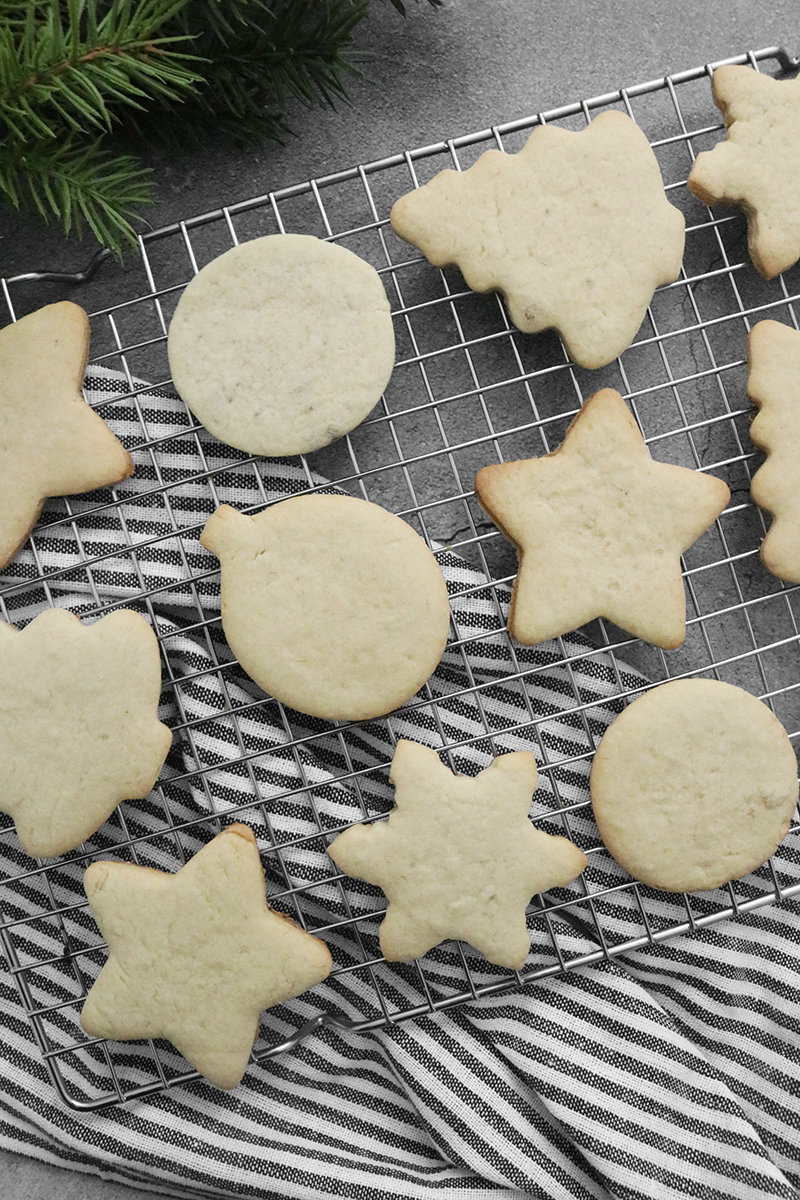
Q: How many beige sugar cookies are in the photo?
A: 11